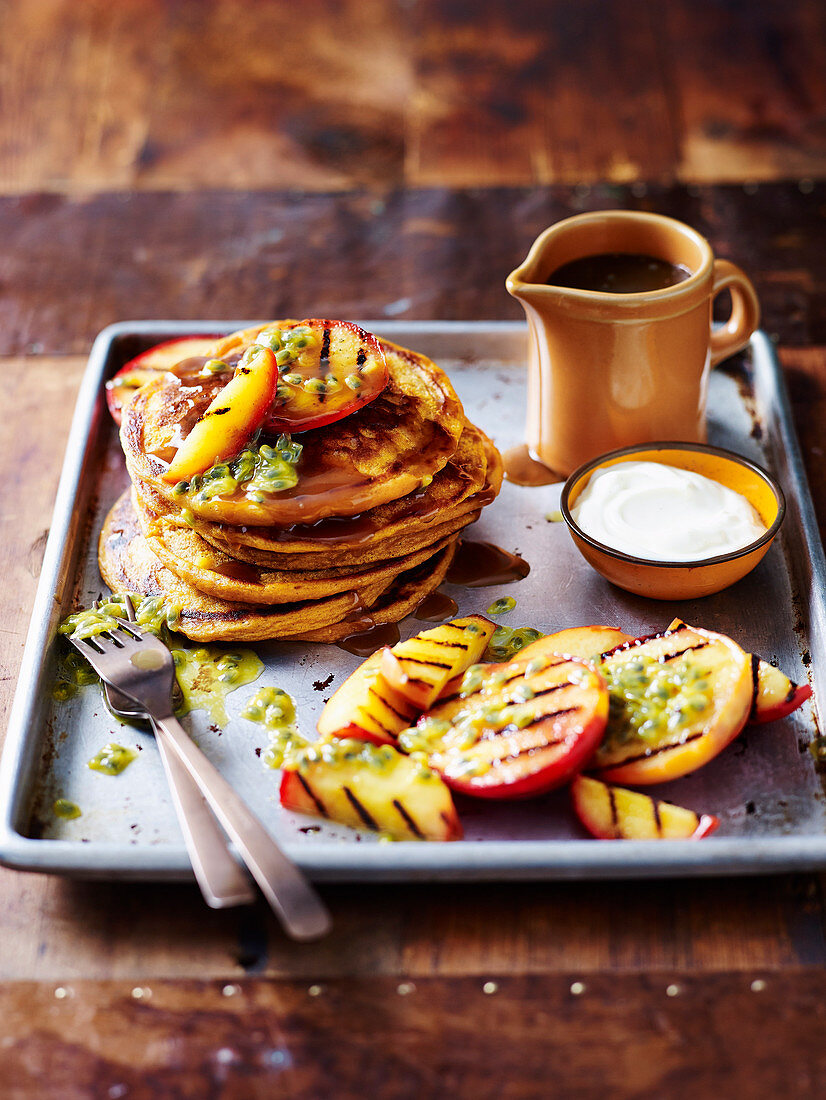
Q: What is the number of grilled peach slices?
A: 11